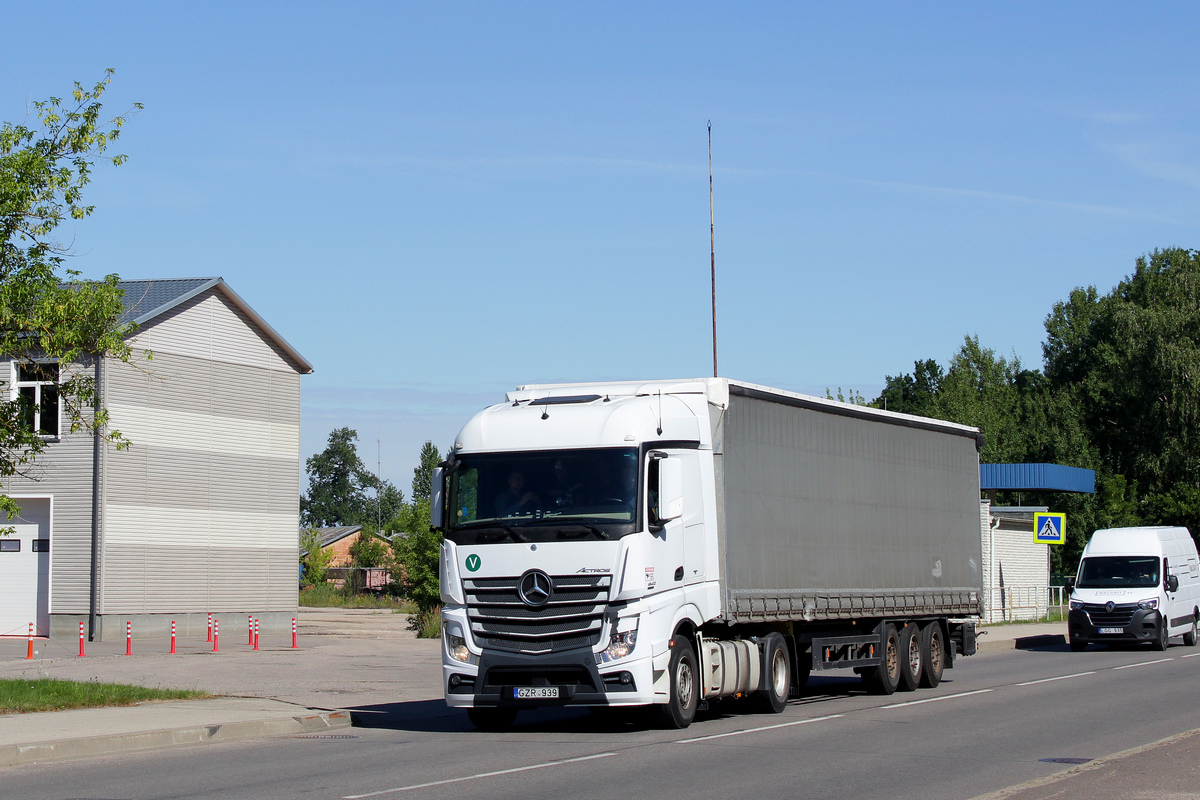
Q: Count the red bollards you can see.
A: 9